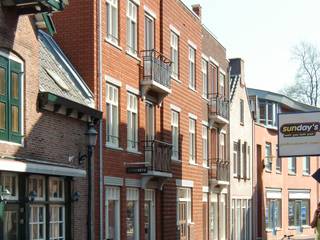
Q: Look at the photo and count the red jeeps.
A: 0